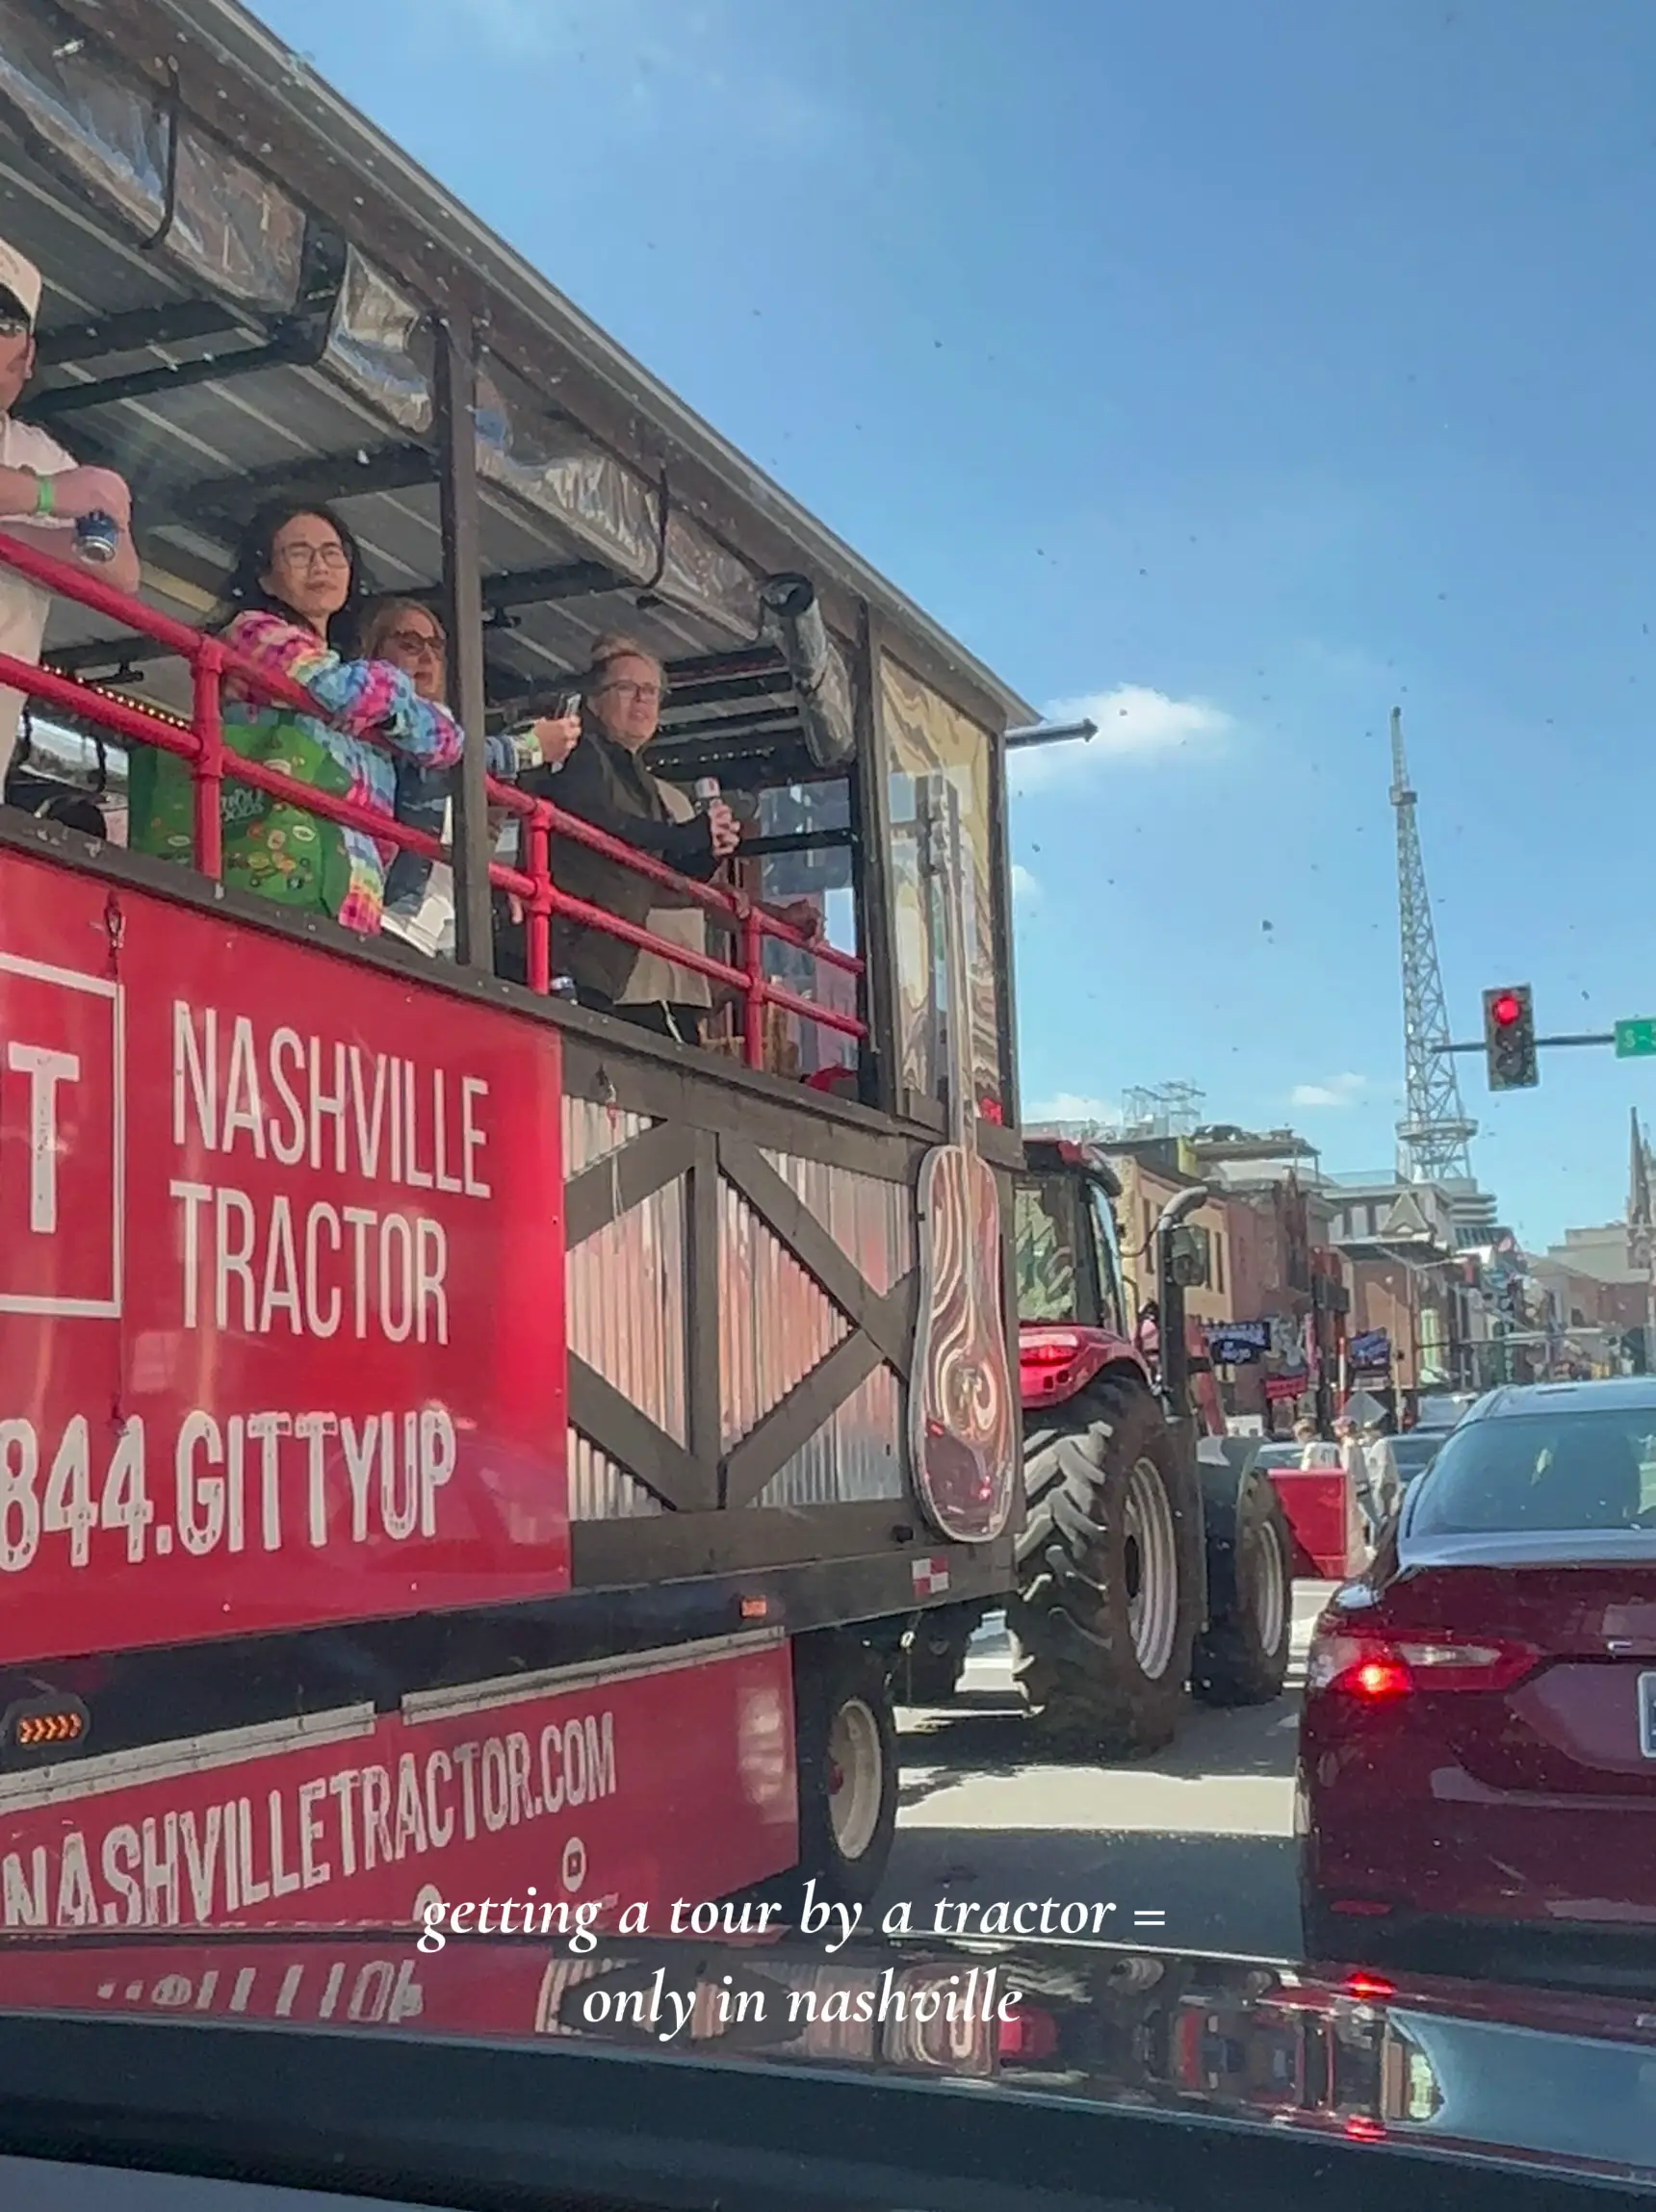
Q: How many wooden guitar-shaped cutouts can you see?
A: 1